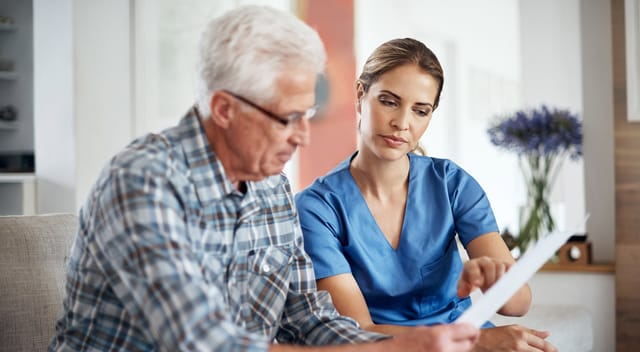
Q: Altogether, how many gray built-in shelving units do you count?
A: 1